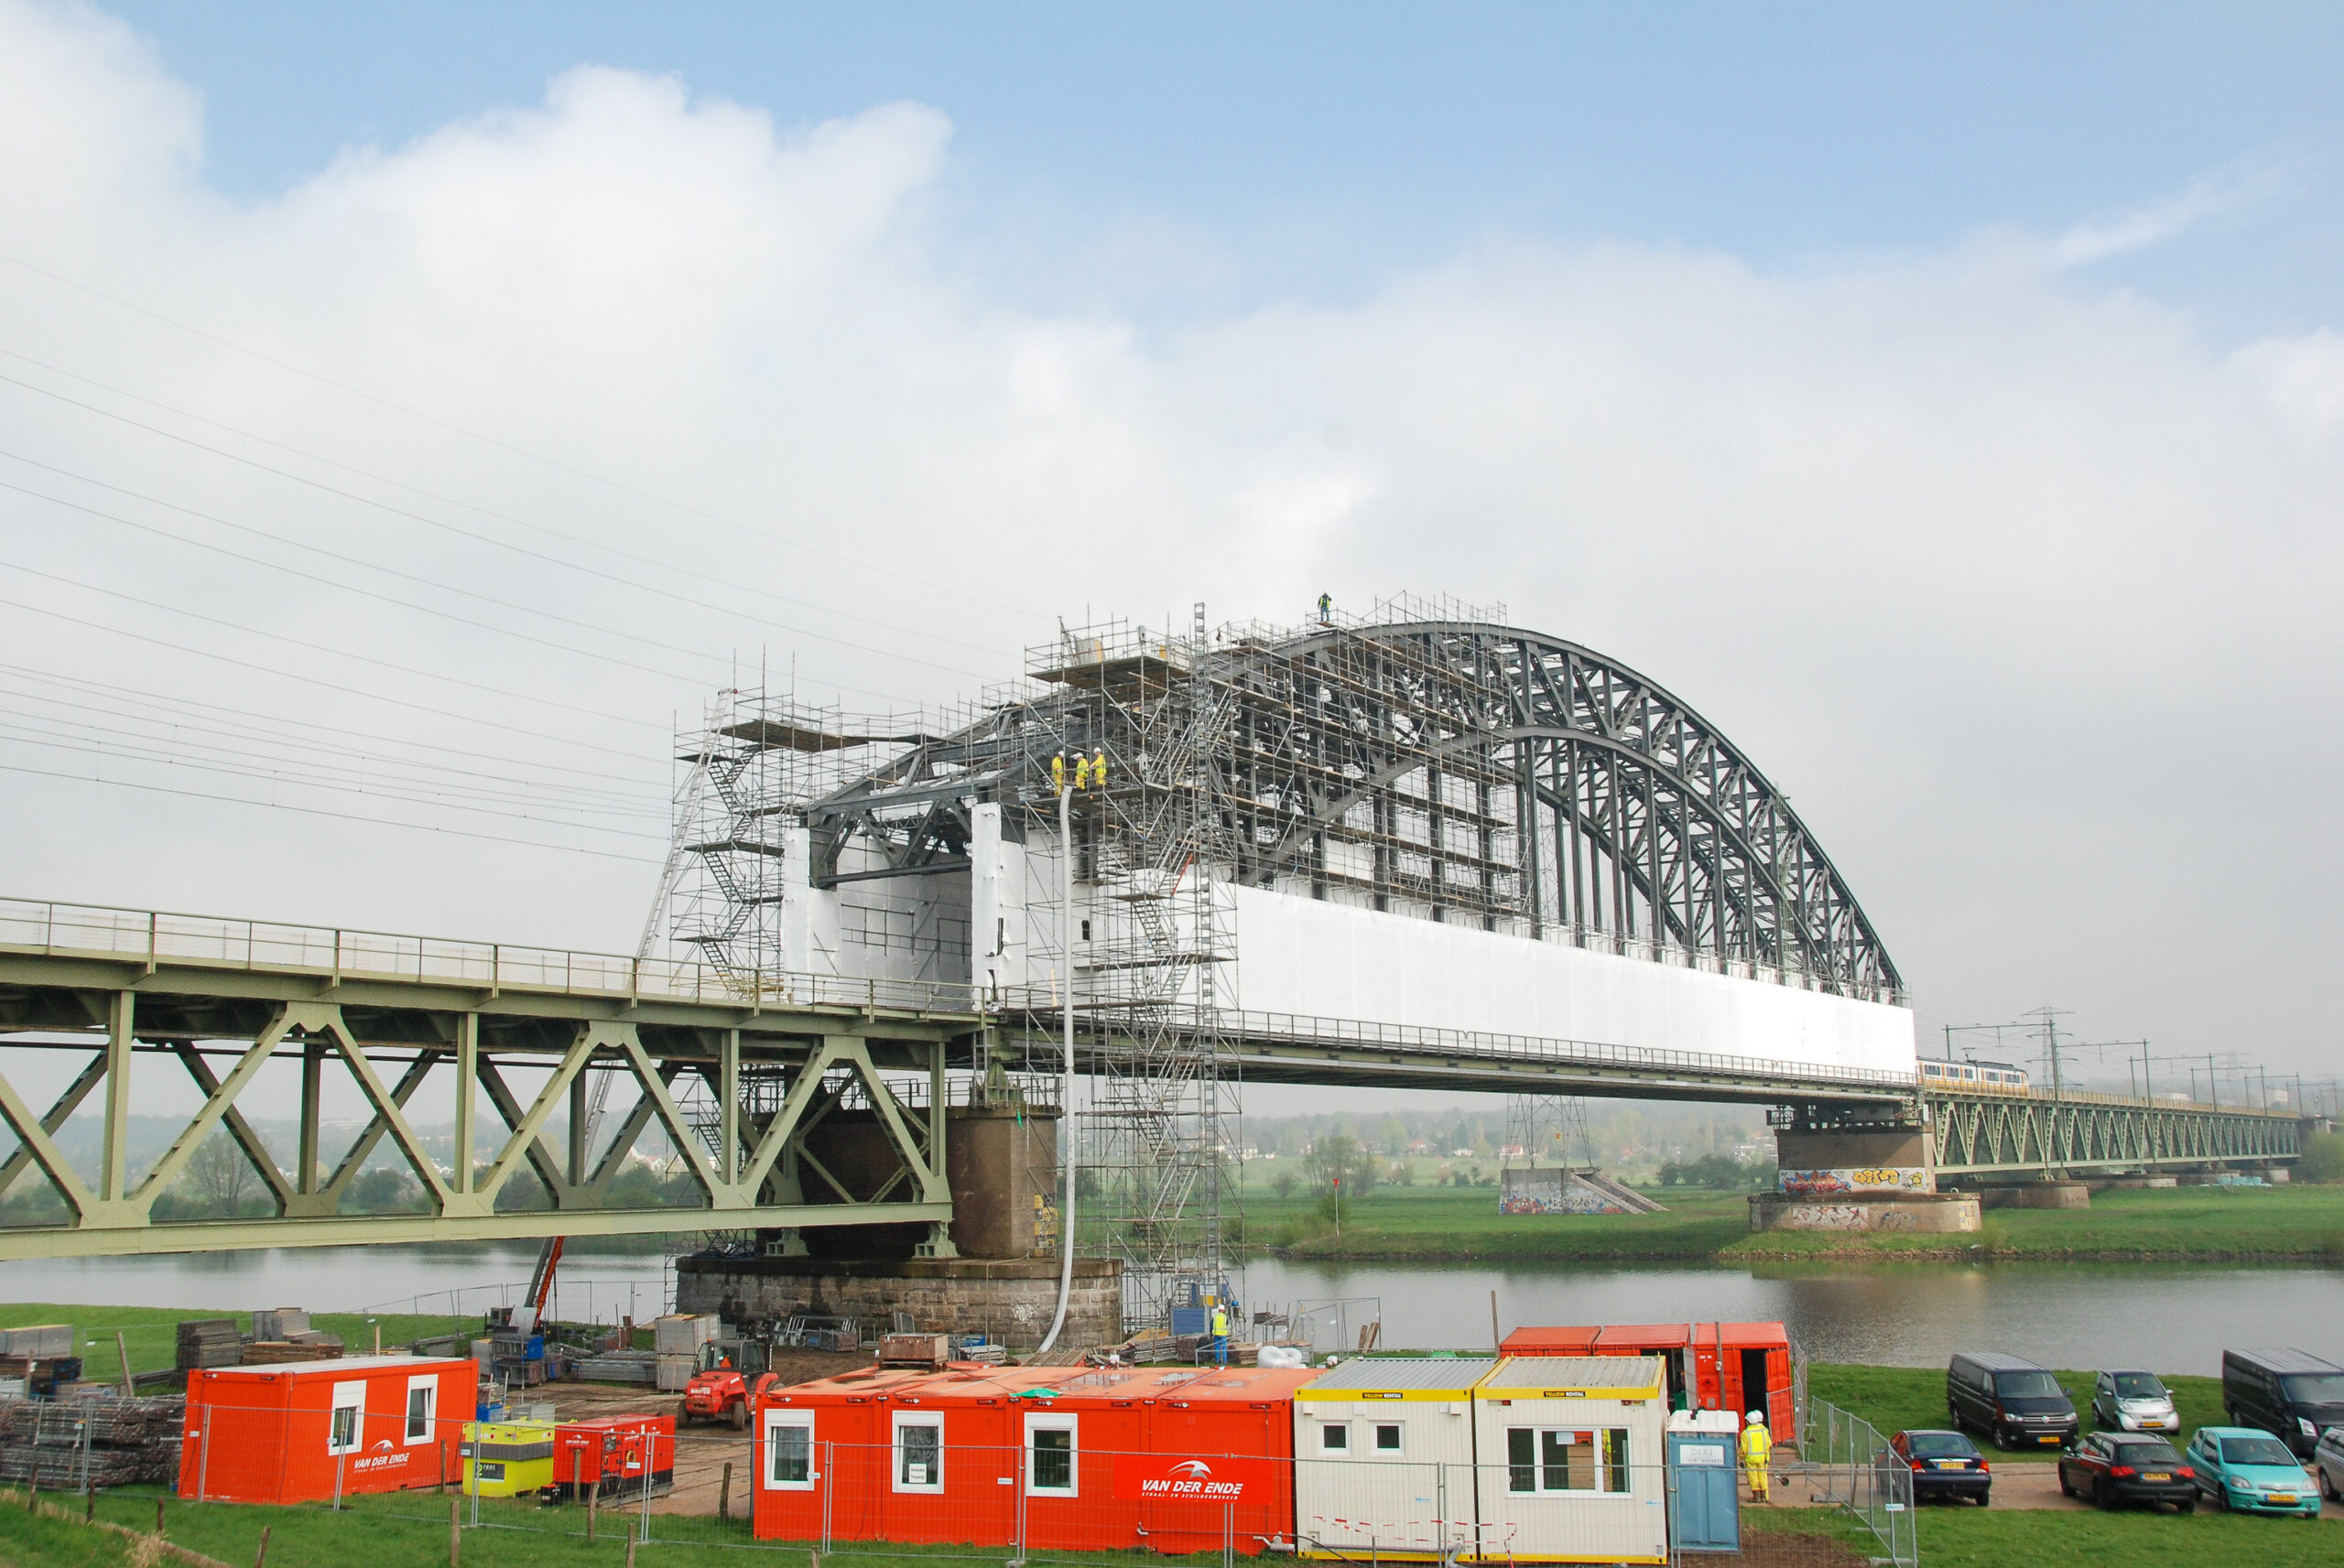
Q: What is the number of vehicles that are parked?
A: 7